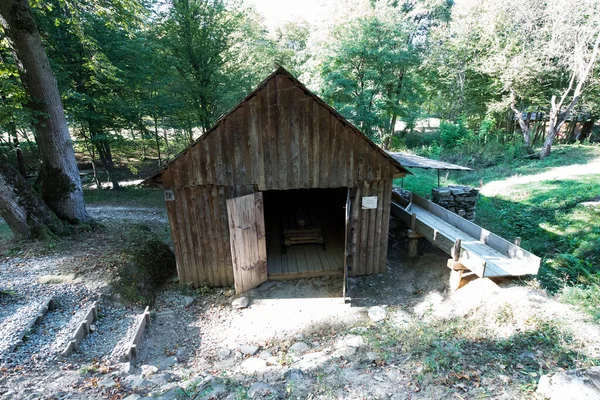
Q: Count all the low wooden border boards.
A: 3